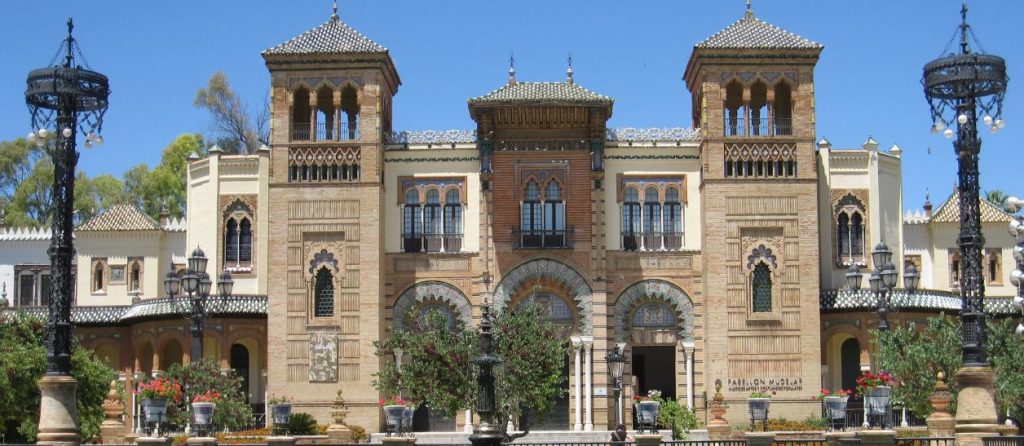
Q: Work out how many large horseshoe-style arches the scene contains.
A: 3